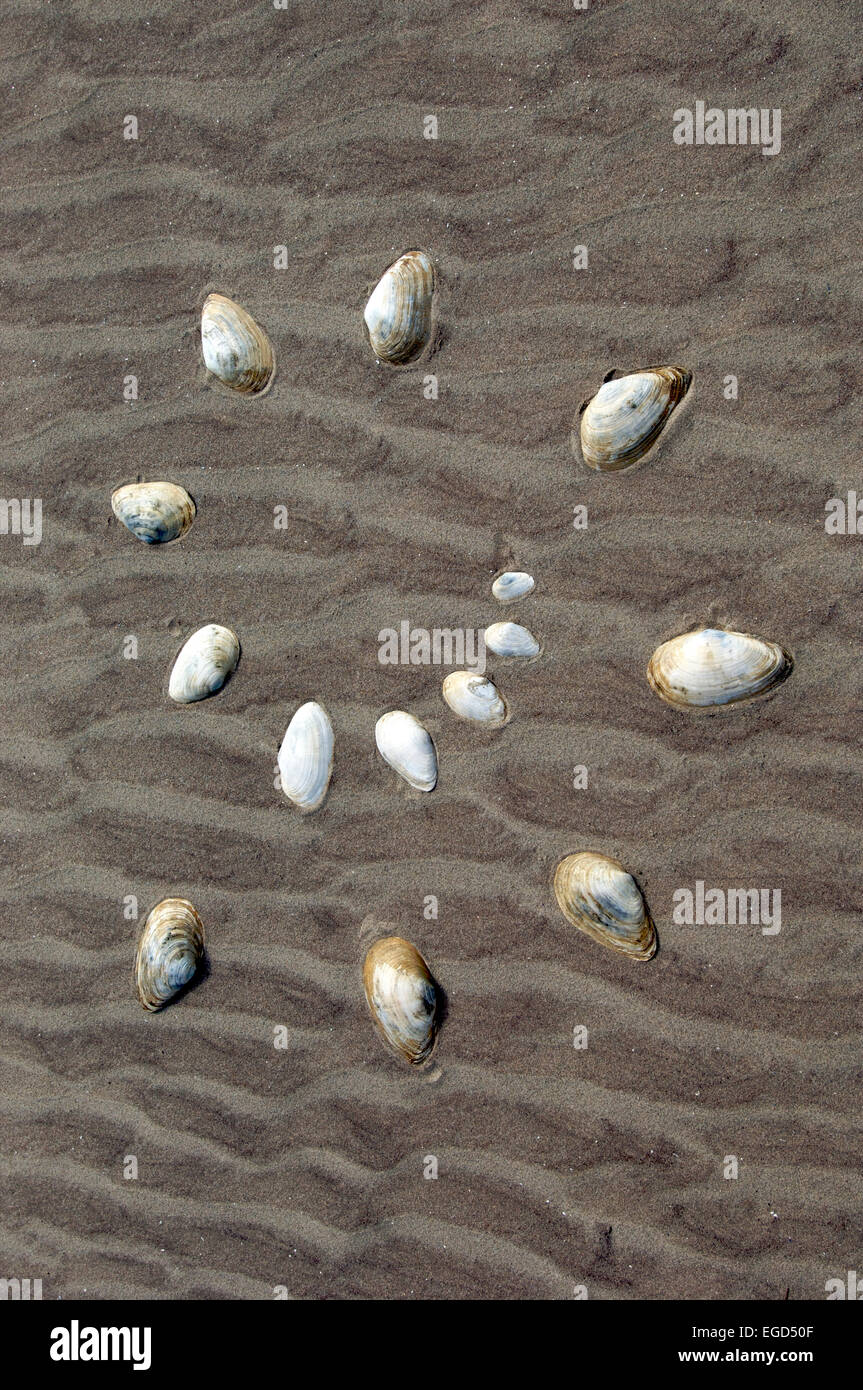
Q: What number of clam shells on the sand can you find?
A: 14